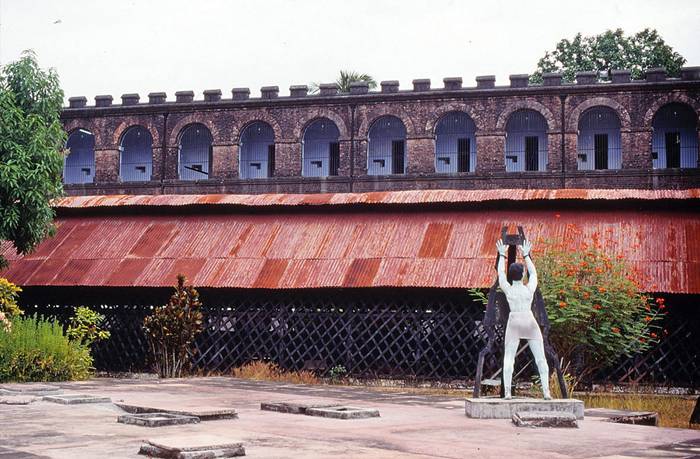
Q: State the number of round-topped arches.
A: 10